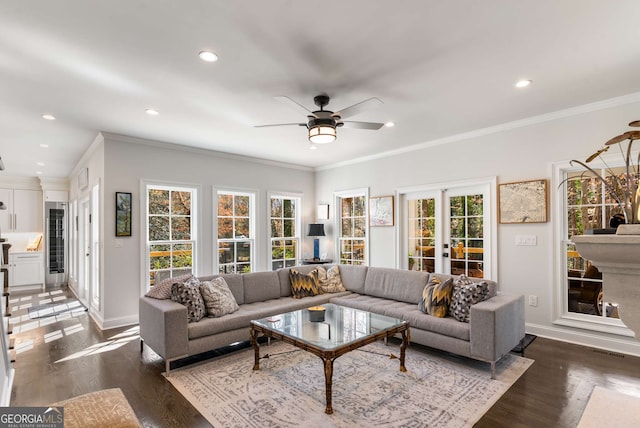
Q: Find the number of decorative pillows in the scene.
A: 7